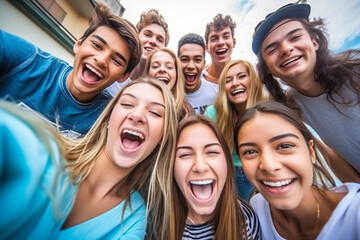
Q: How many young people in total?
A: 10